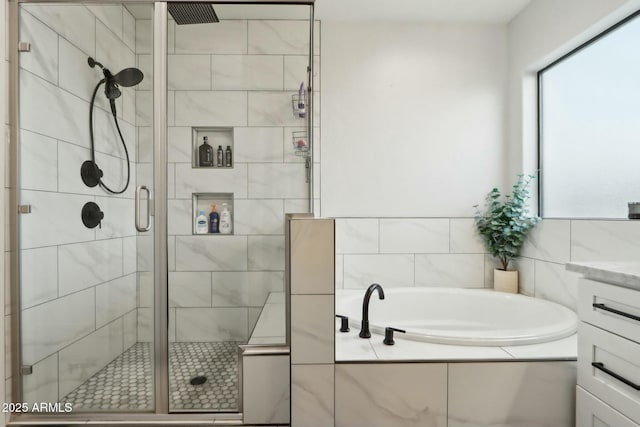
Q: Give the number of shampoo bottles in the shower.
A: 6